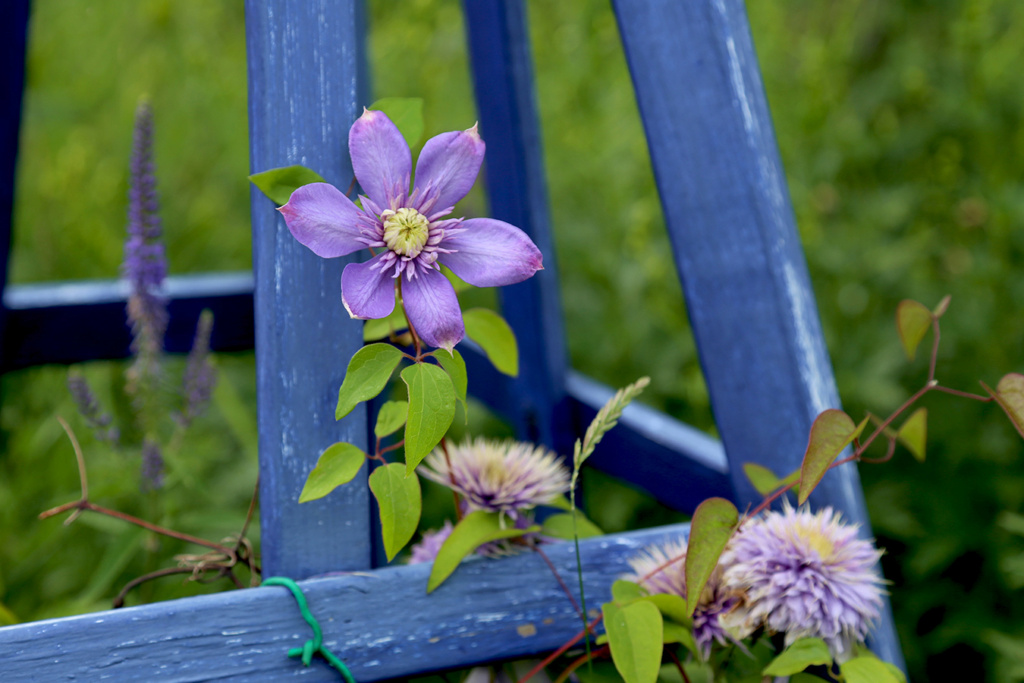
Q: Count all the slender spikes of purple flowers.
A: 4